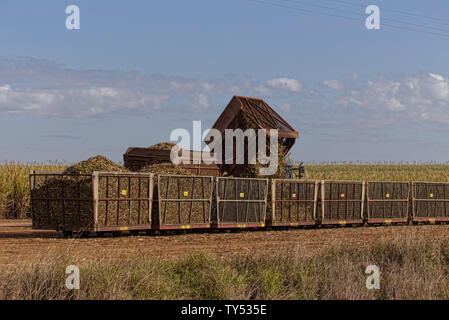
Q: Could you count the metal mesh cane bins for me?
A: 7